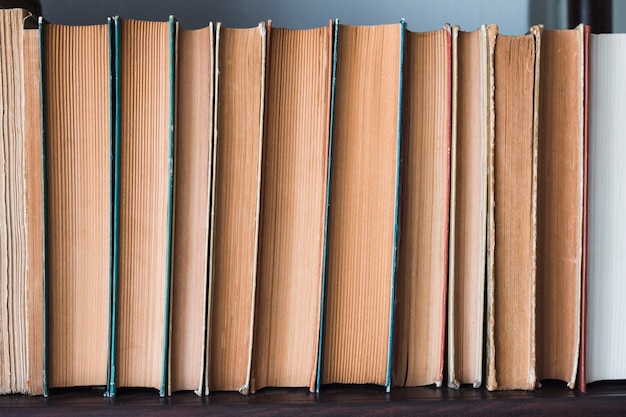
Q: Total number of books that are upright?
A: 13